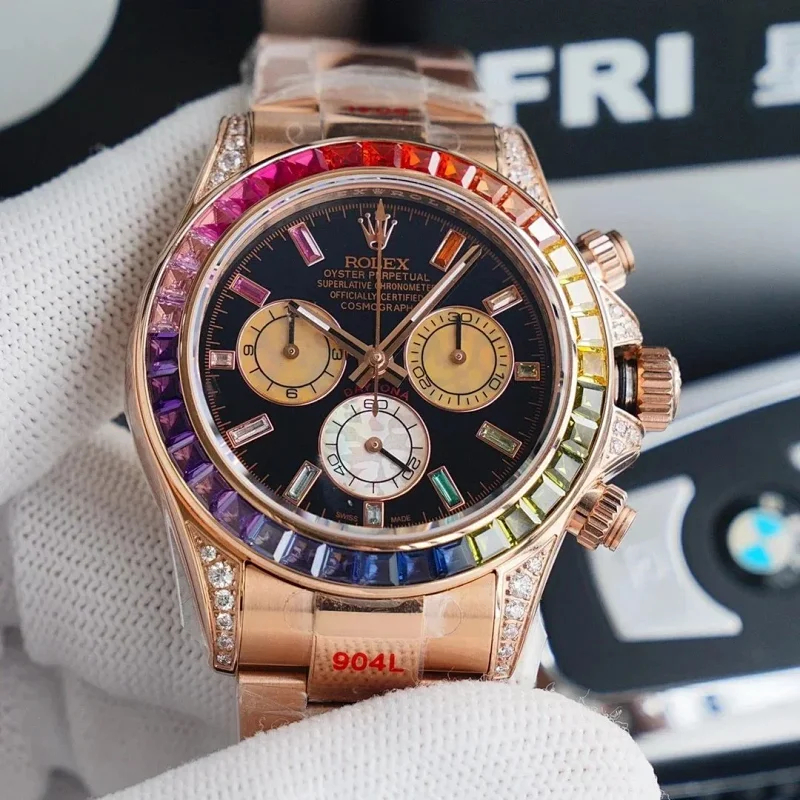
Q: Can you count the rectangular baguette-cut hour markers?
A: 11